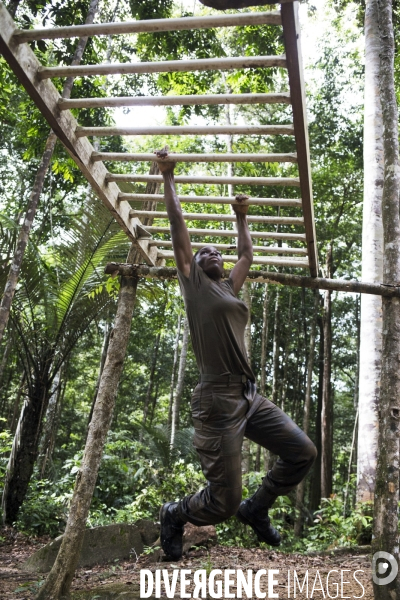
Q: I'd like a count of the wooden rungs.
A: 11